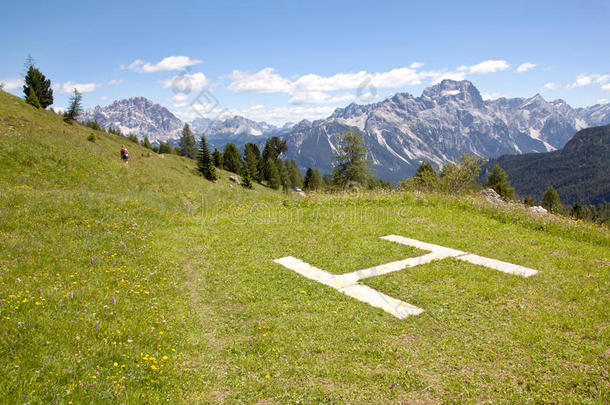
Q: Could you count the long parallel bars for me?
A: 2